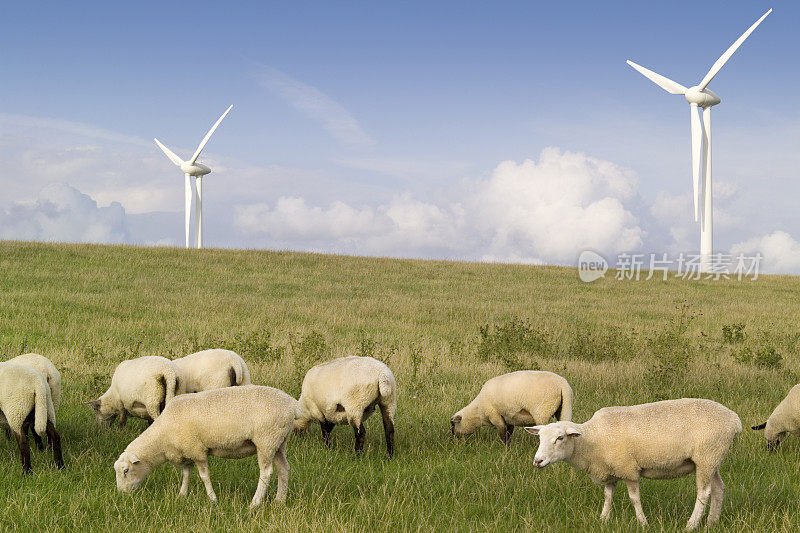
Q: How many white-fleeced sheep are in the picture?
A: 9